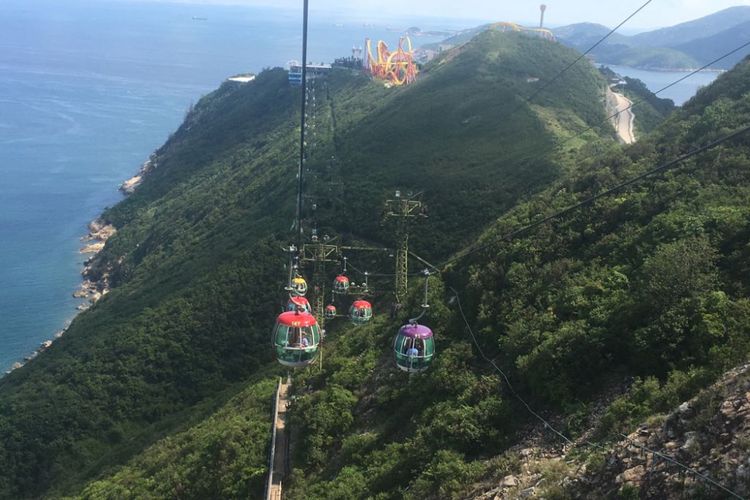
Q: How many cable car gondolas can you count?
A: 7